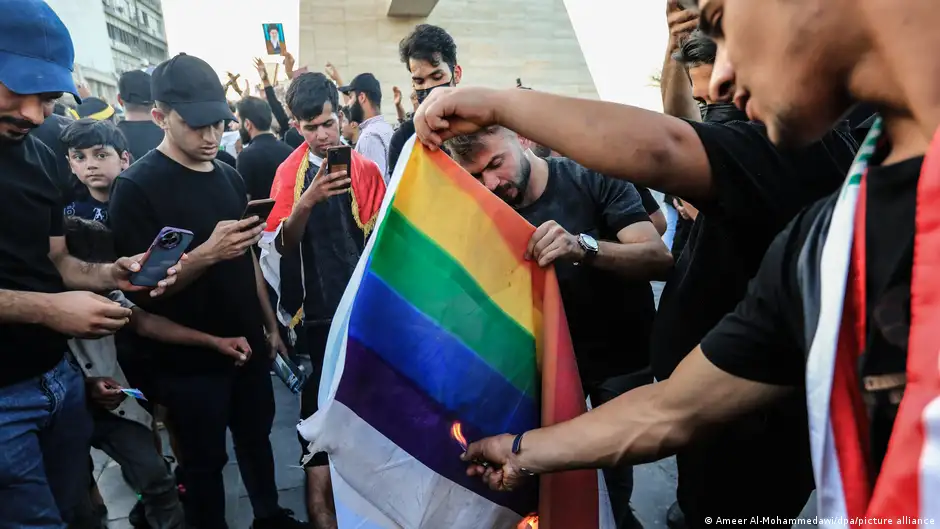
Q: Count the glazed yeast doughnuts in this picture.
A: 0